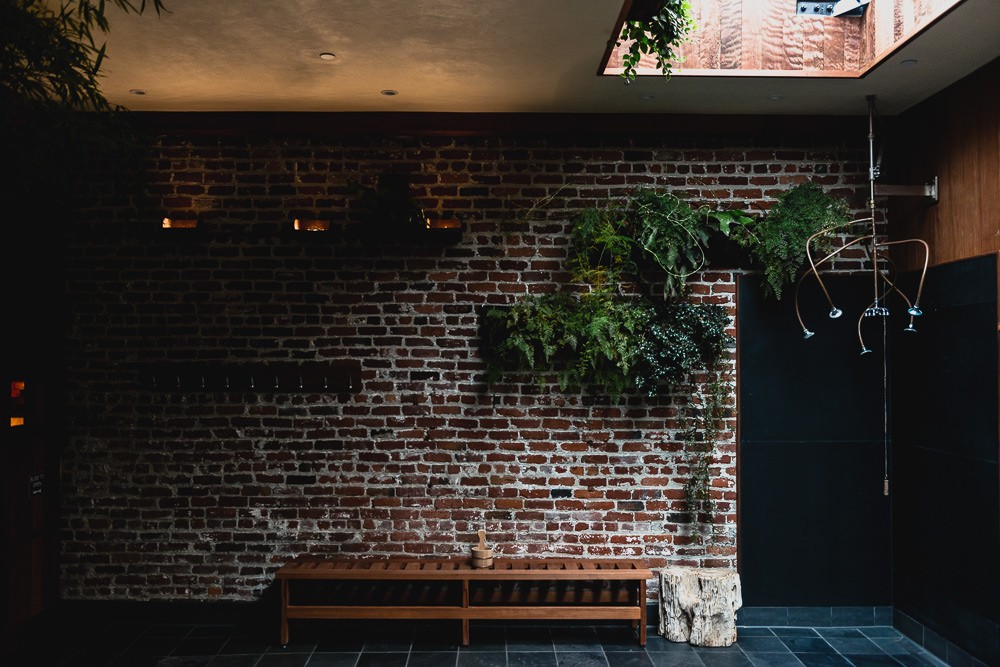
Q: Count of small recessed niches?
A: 3